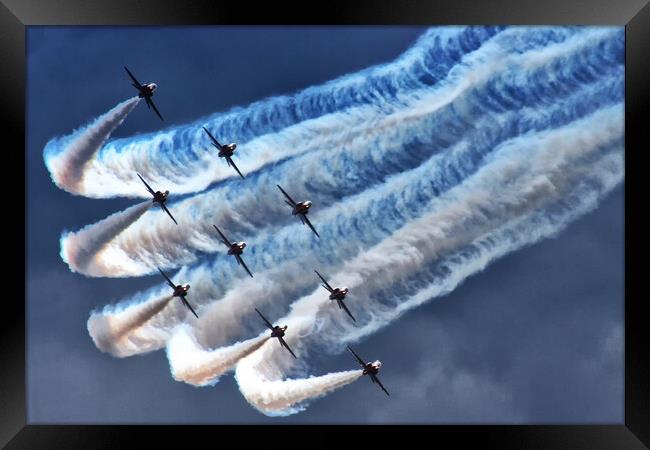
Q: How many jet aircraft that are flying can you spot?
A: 9